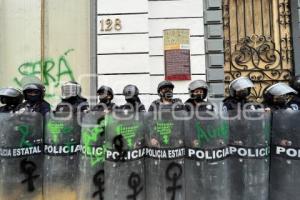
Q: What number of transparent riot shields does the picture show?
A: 8